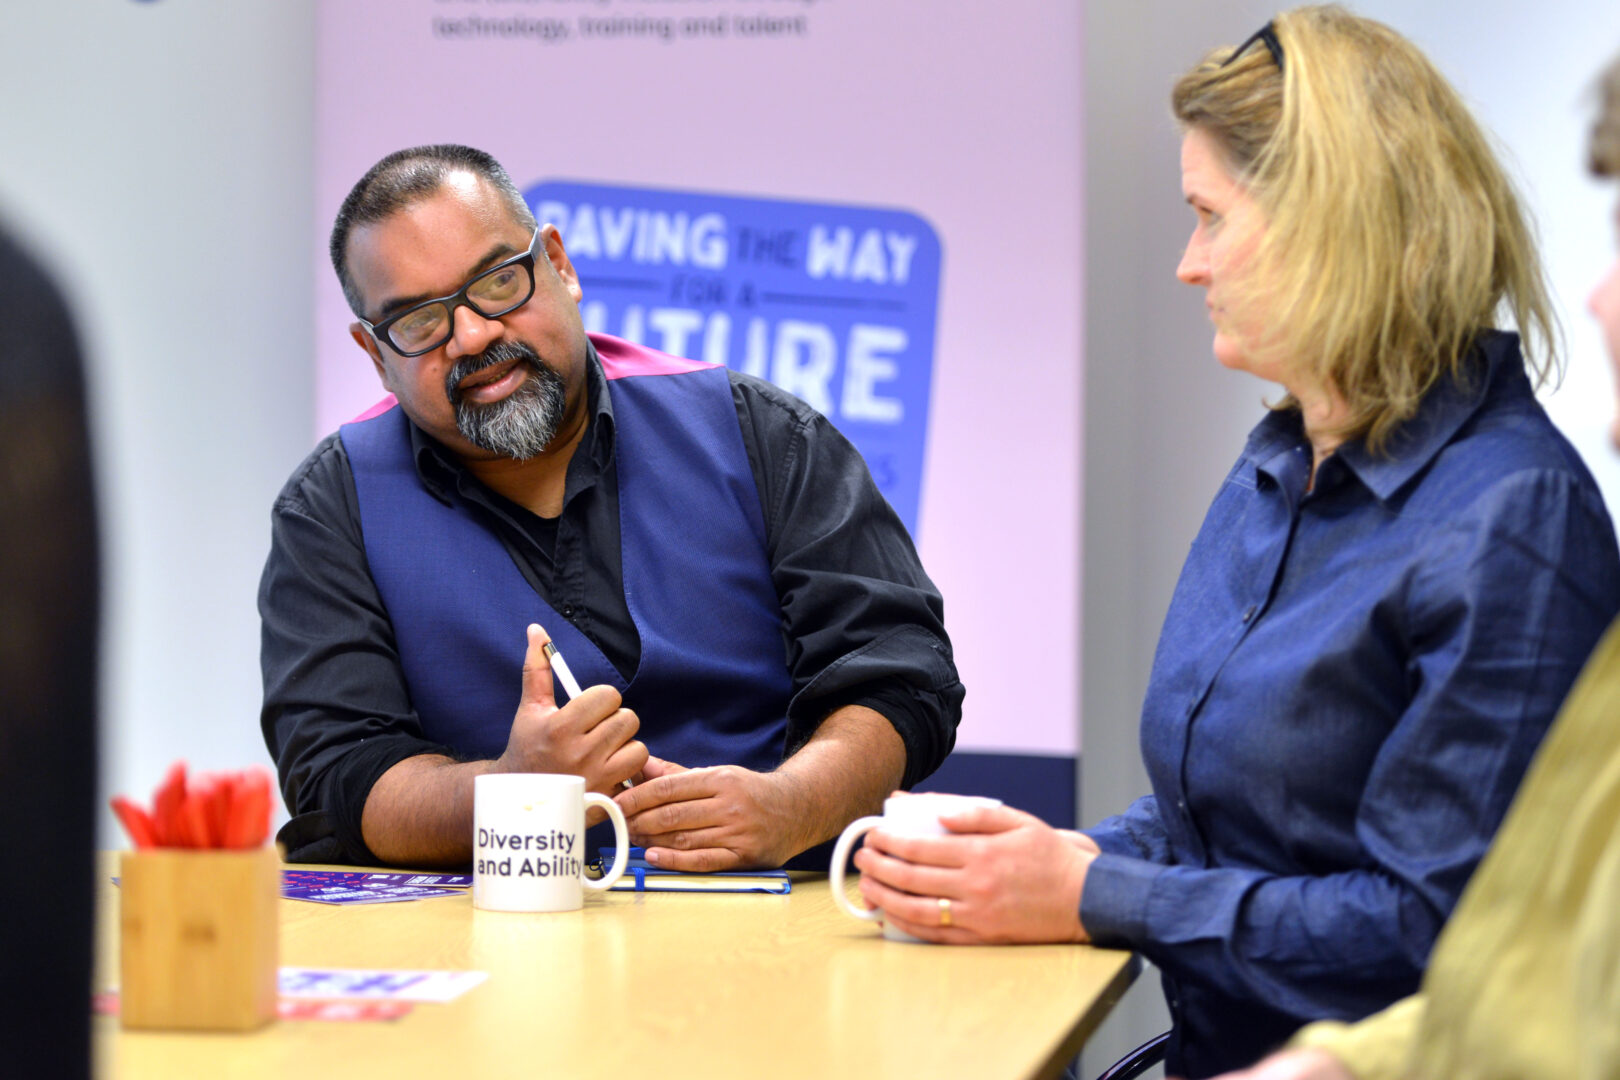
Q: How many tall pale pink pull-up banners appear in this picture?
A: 1